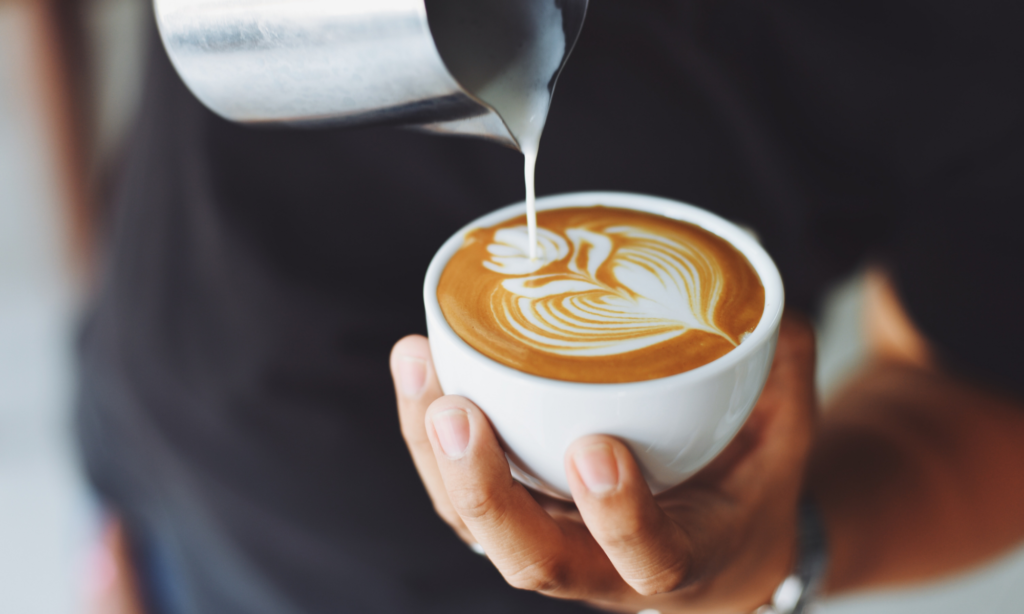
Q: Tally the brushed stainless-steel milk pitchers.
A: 1